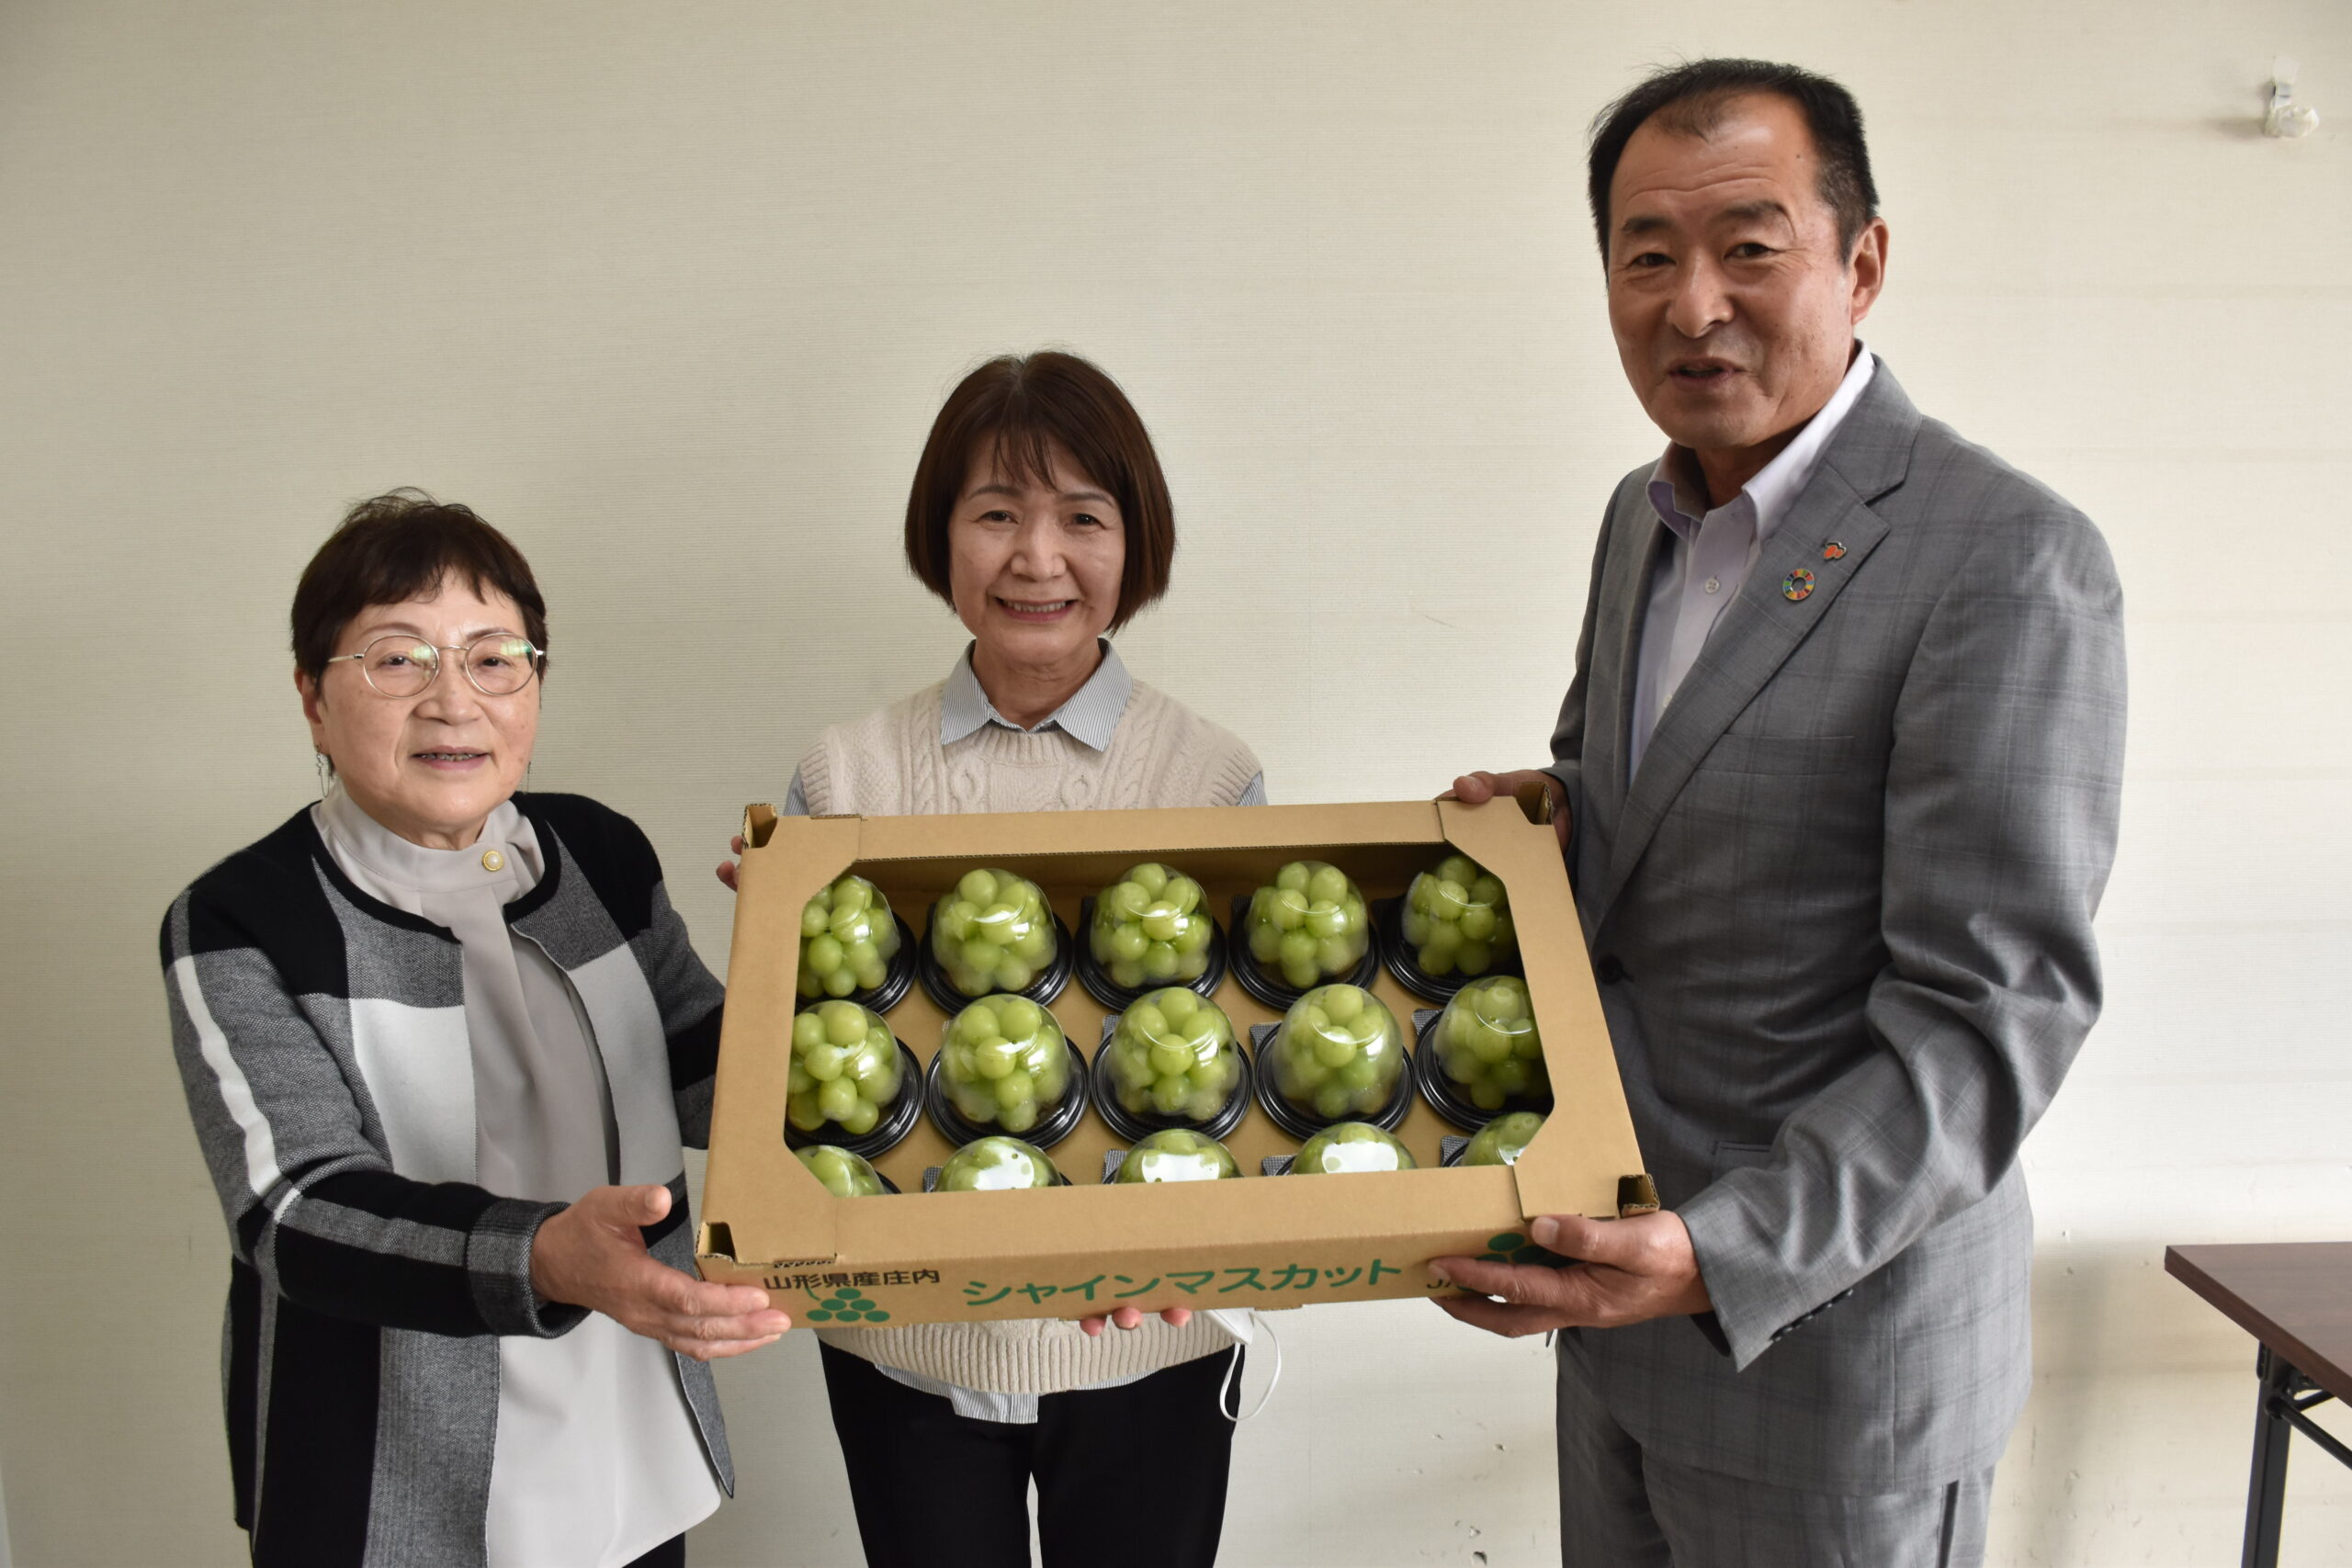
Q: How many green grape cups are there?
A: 15